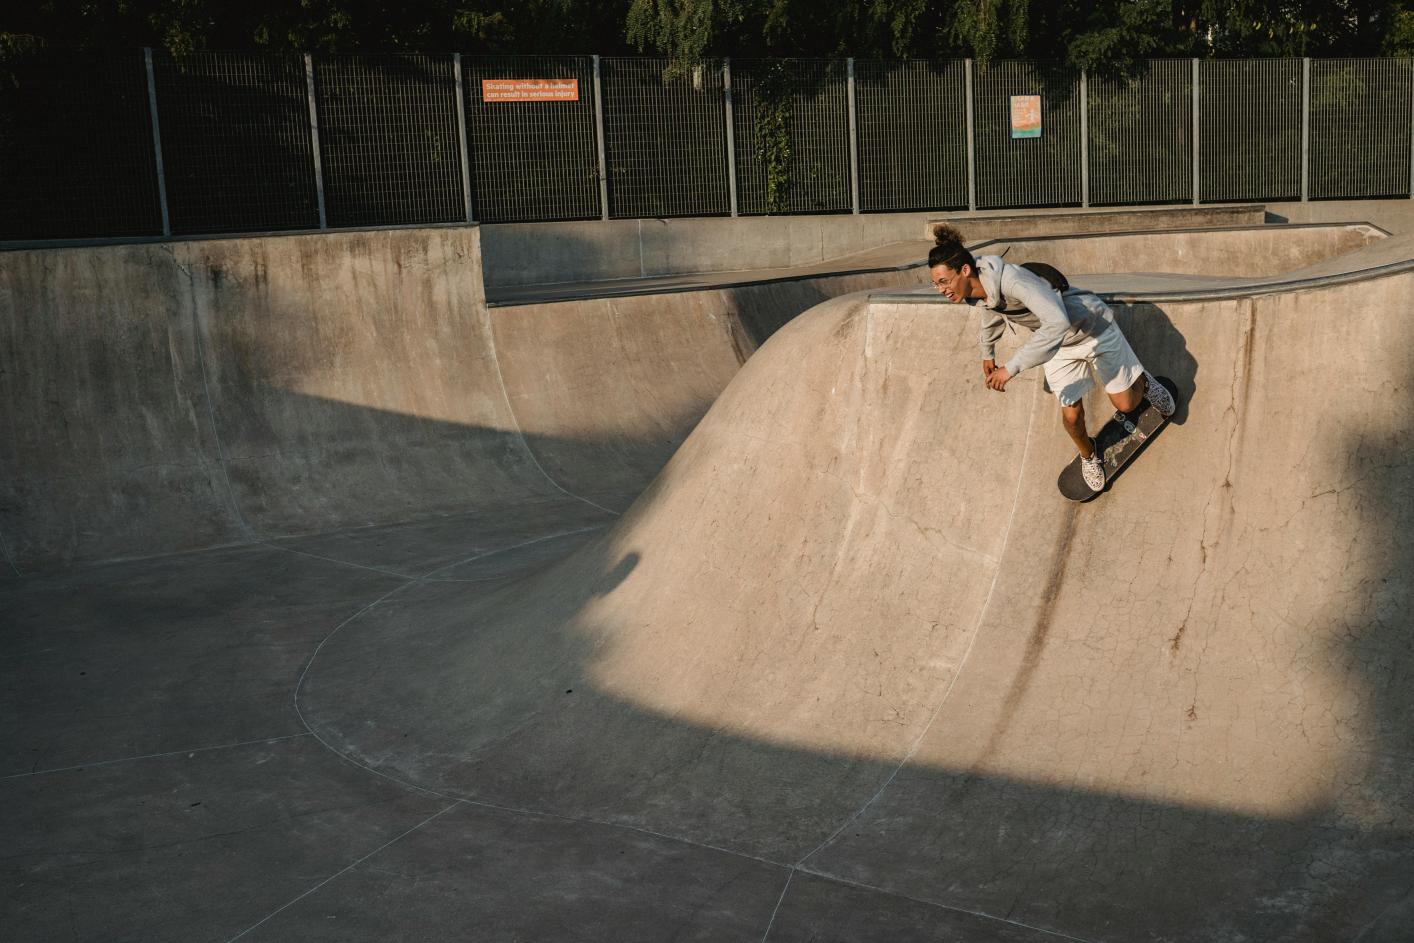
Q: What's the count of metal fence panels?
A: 11